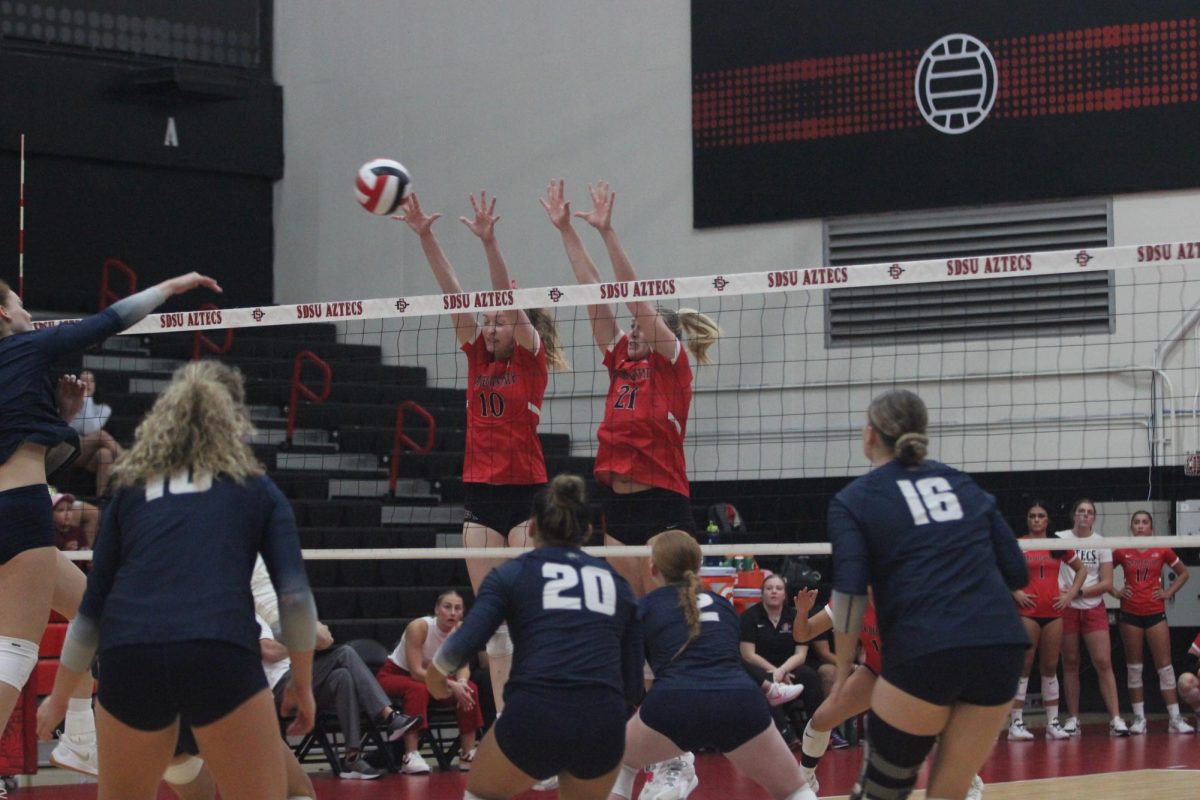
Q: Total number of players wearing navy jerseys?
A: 5